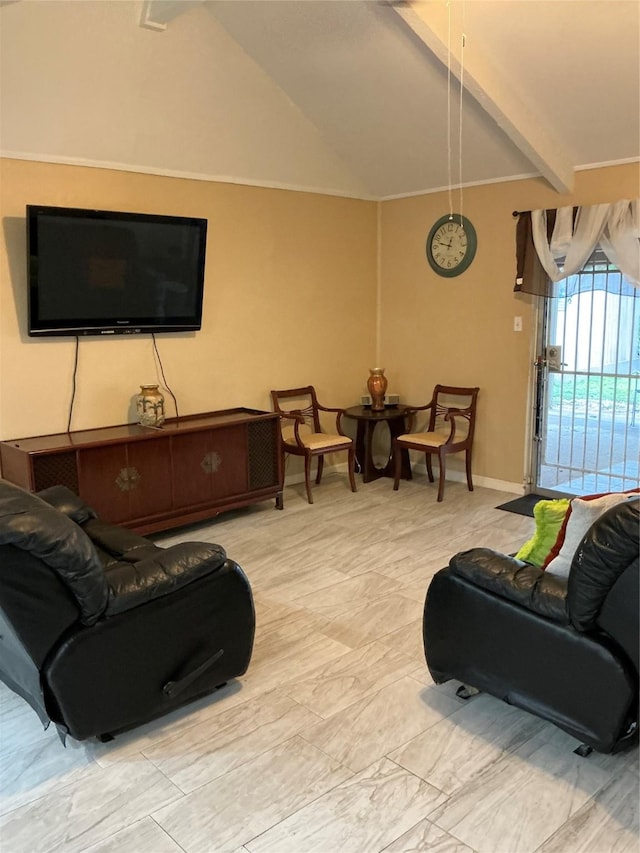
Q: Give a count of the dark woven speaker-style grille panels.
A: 2